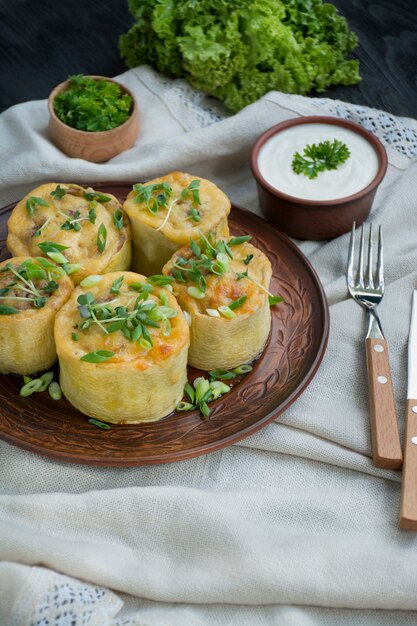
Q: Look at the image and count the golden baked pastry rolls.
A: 5